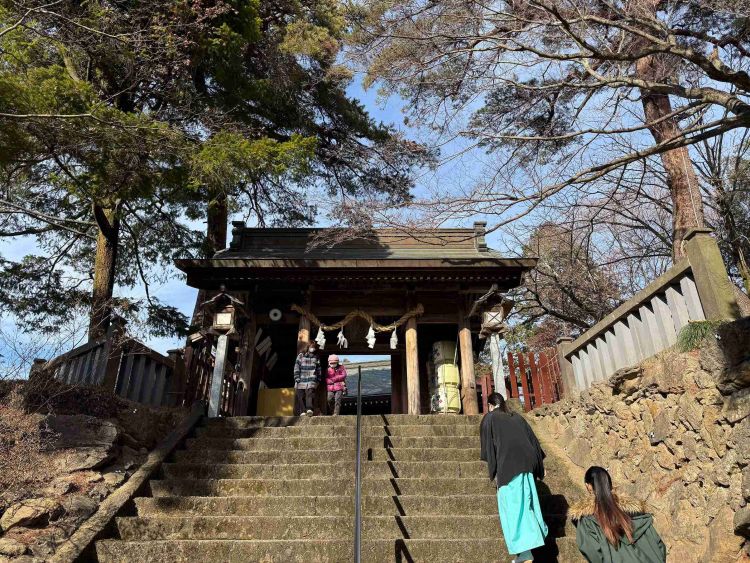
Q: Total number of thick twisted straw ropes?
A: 1